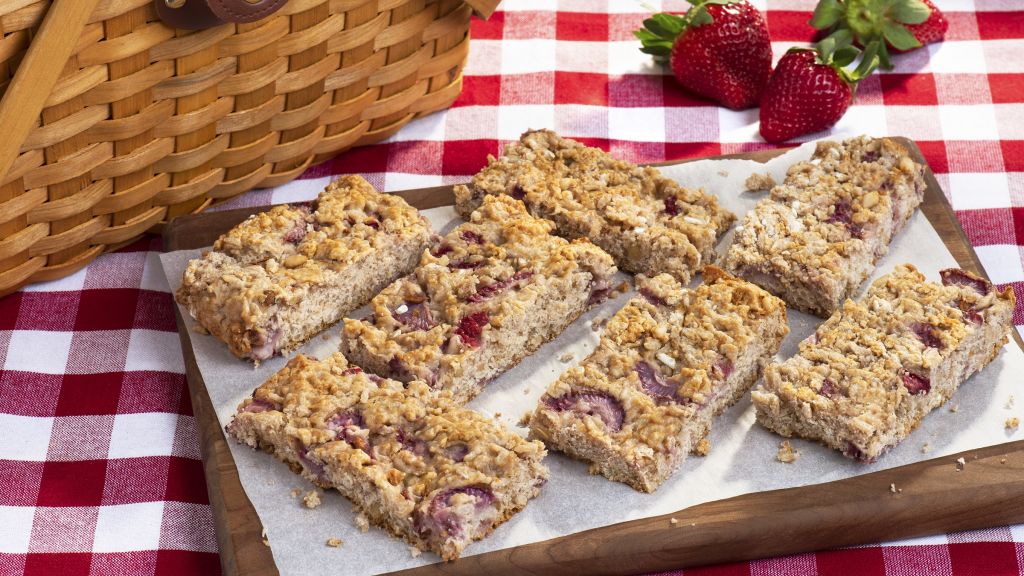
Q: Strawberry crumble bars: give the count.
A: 7